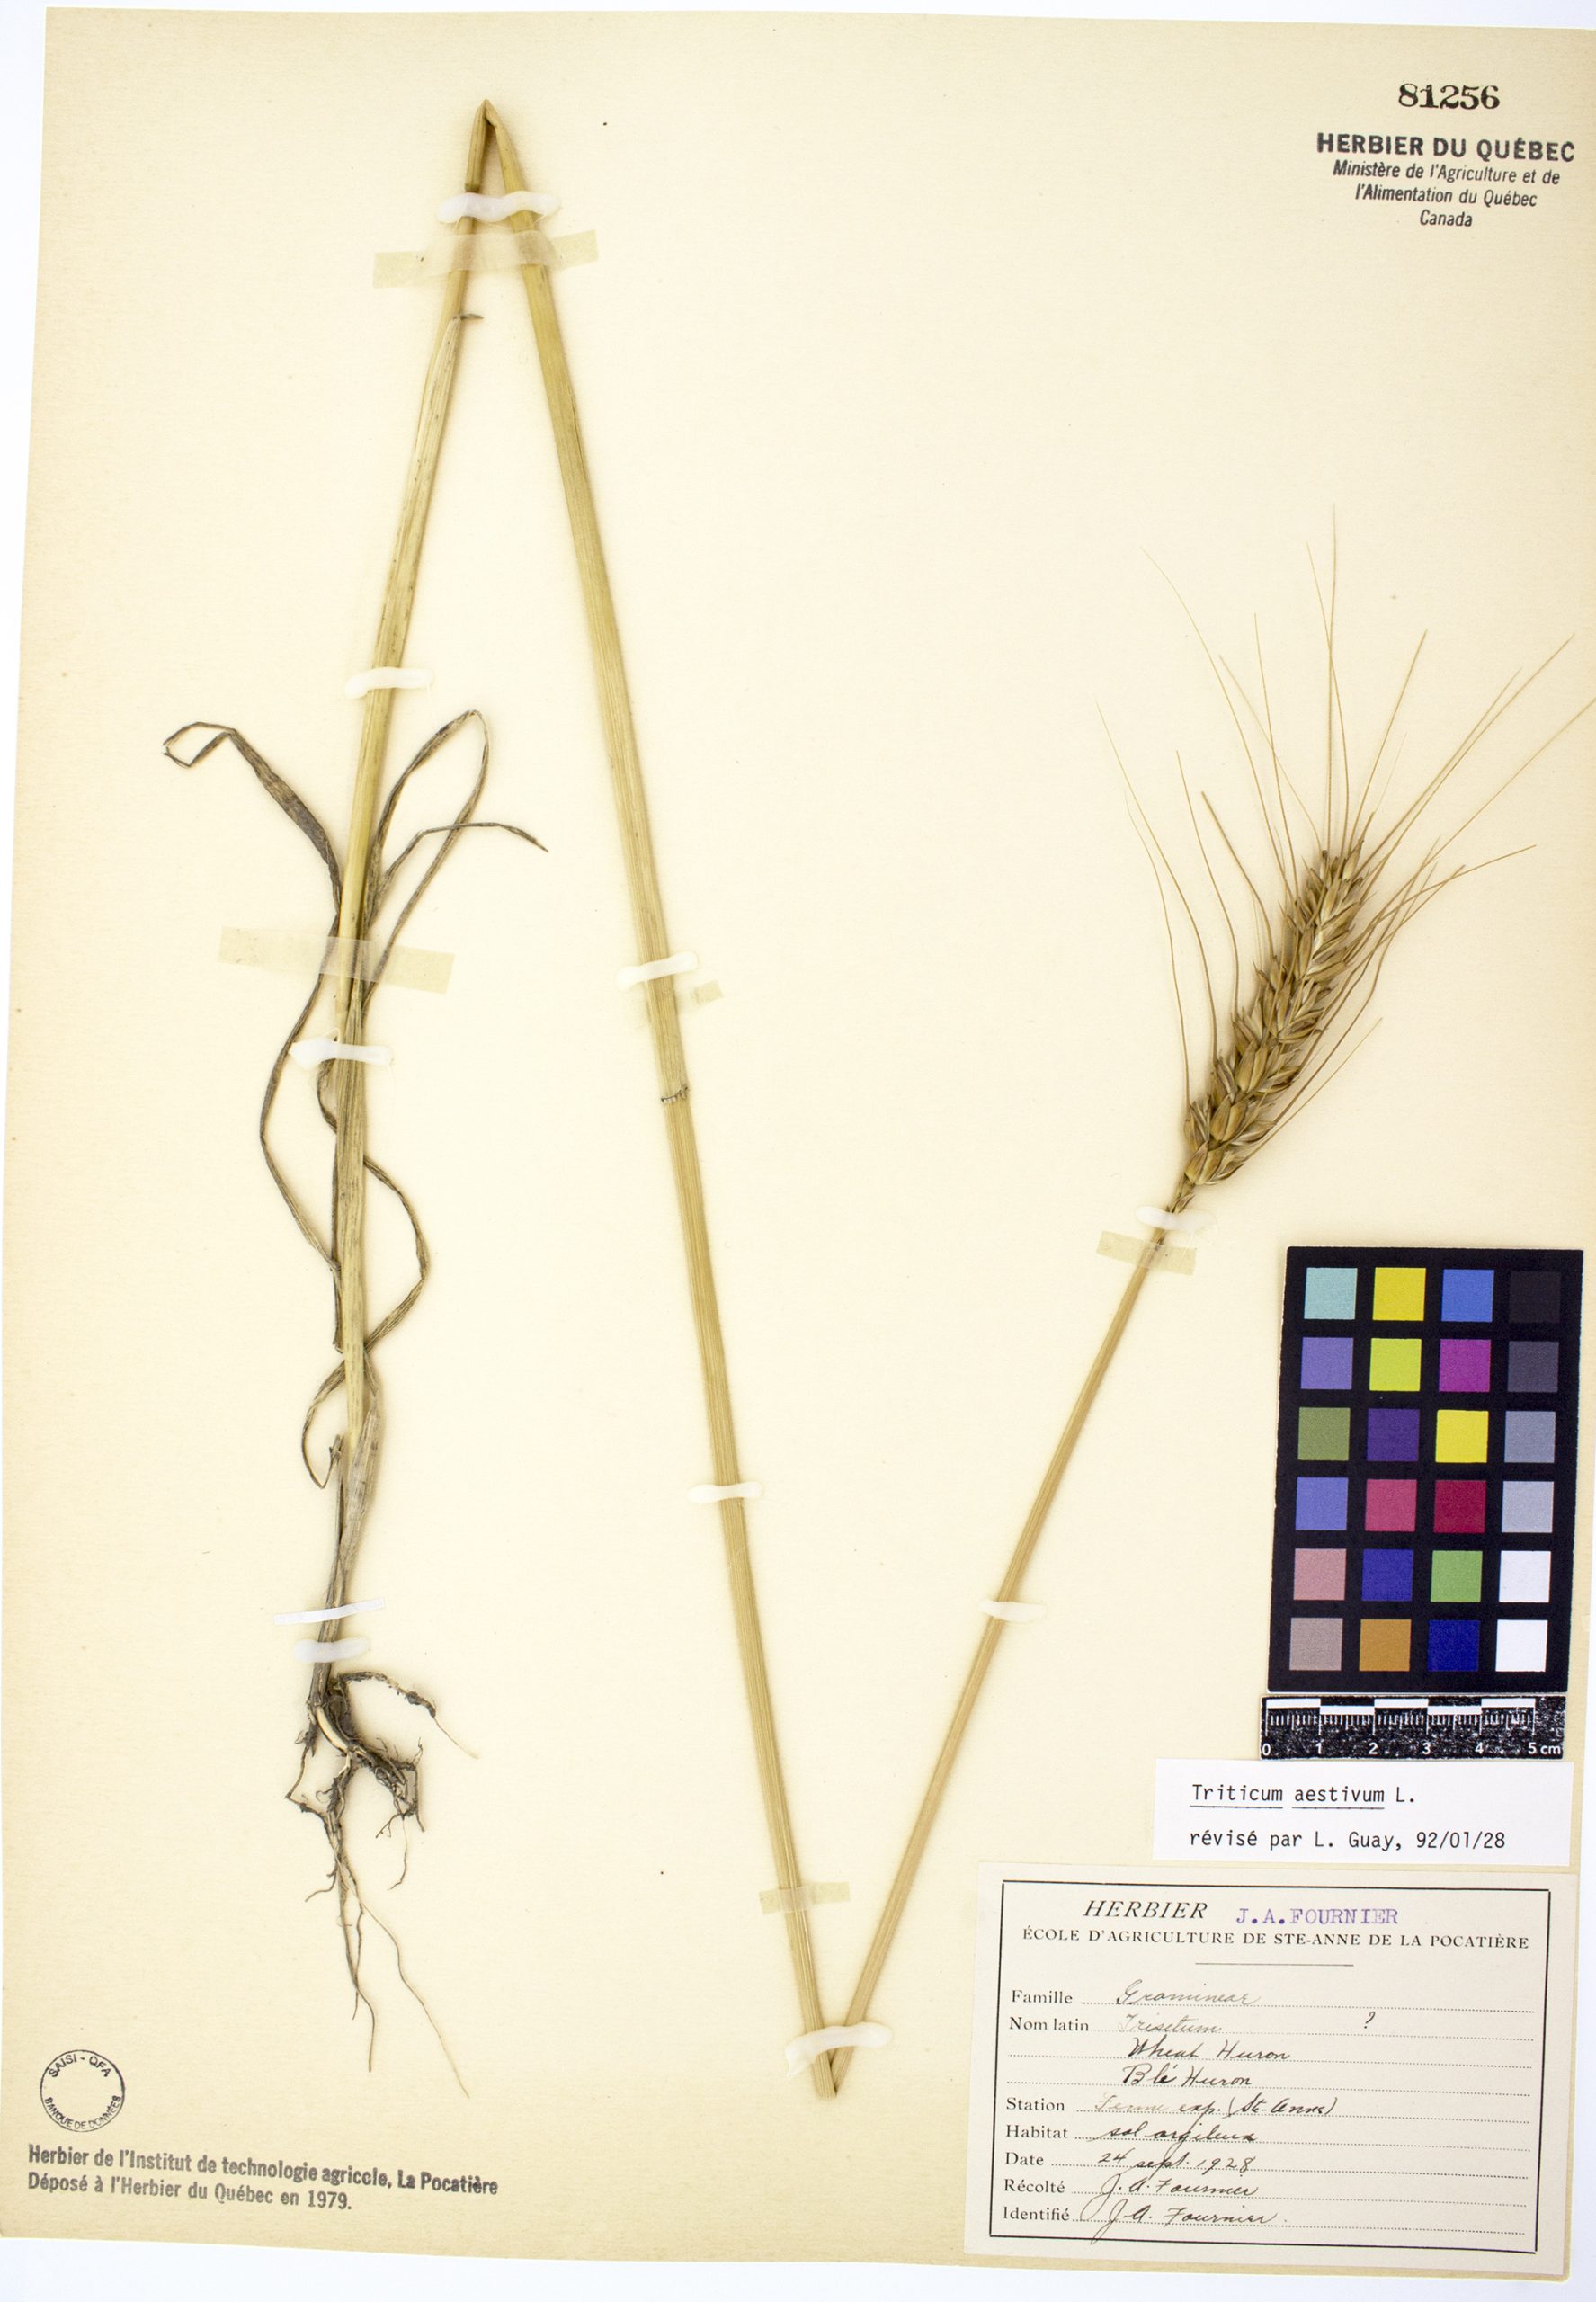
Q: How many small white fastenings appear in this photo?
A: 10